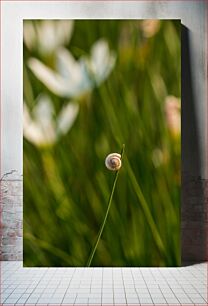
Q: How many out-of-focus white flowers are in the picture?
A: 3